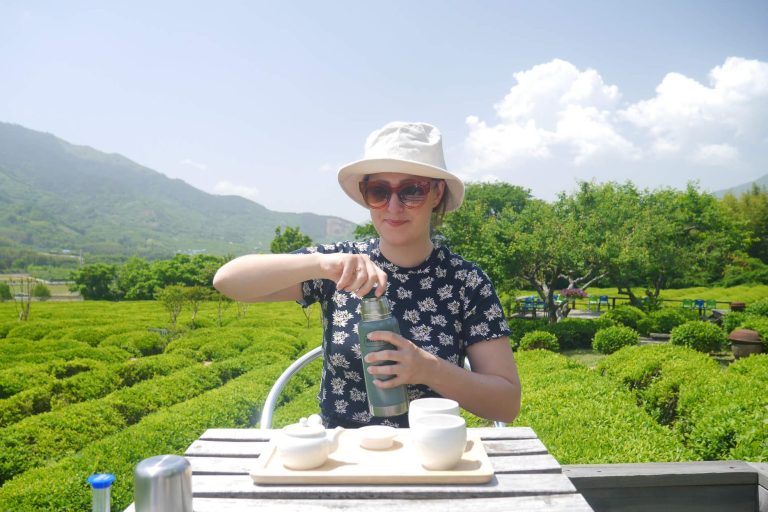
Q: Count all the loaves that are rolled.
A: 0